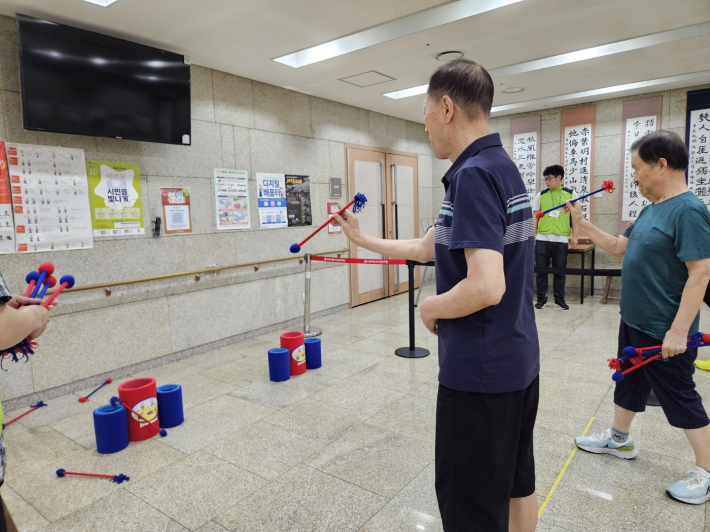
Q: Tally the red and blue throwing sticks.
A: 14